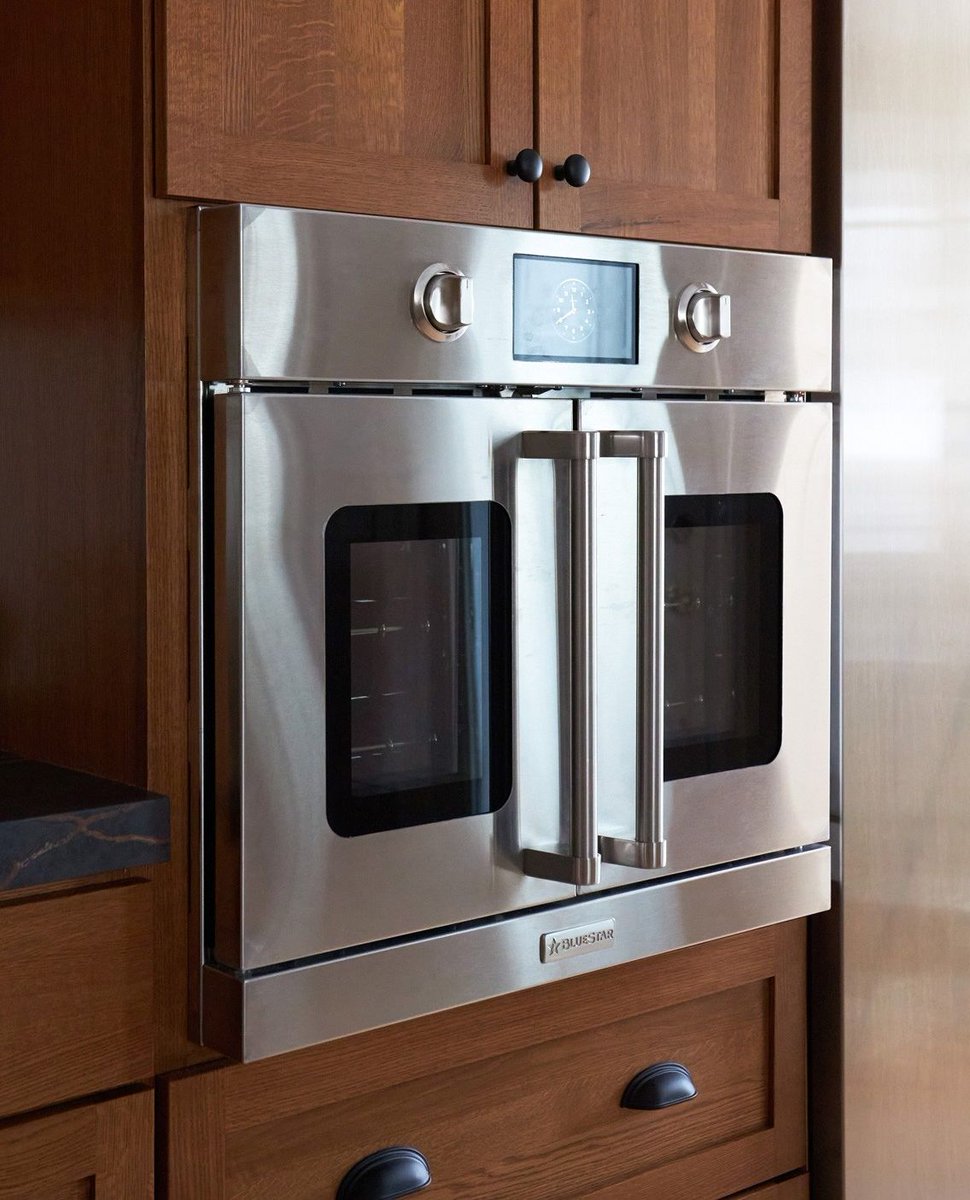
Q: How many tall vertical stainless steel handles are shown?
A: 2